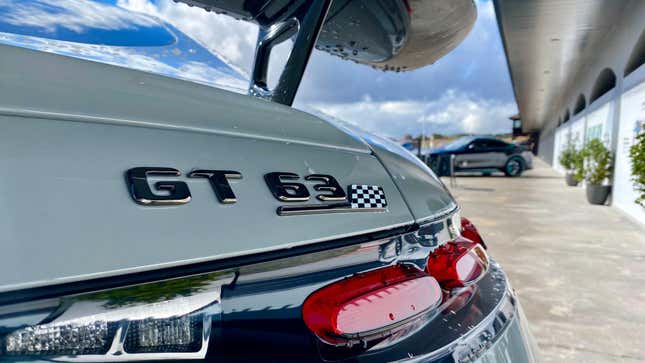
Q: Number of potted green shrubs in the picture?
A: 3